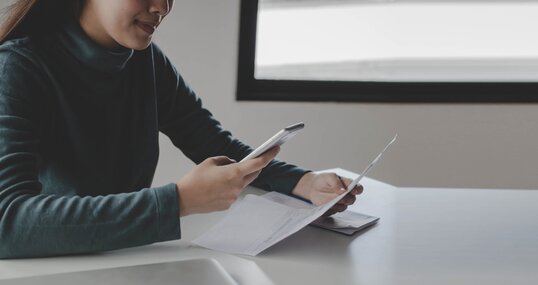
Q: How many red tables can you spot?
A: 0